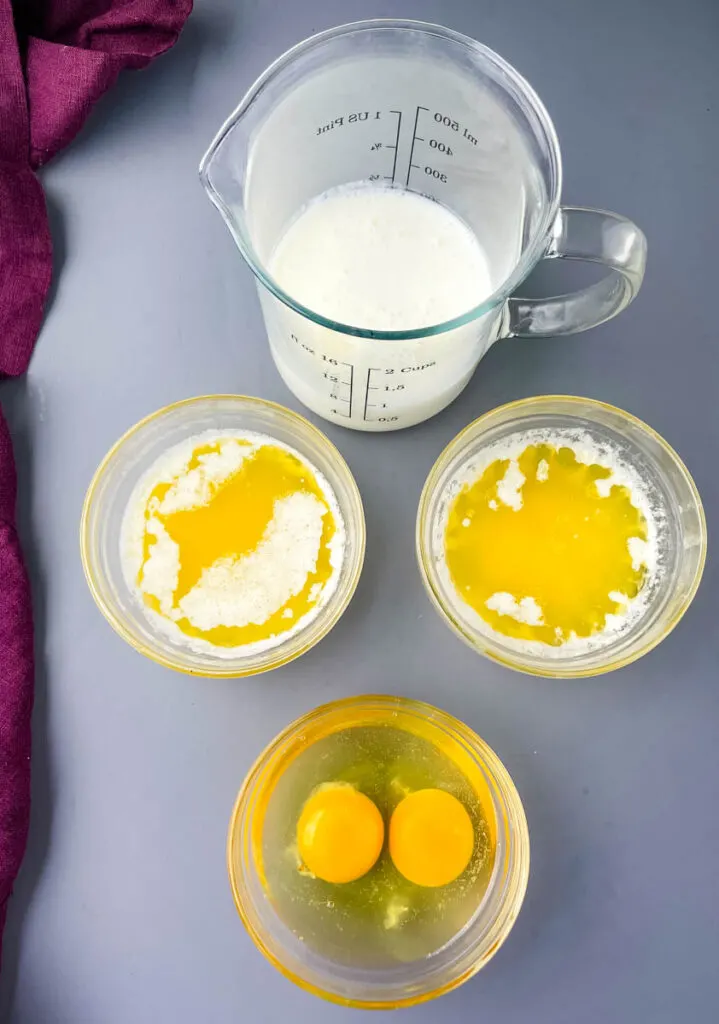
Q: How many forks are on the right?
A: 0